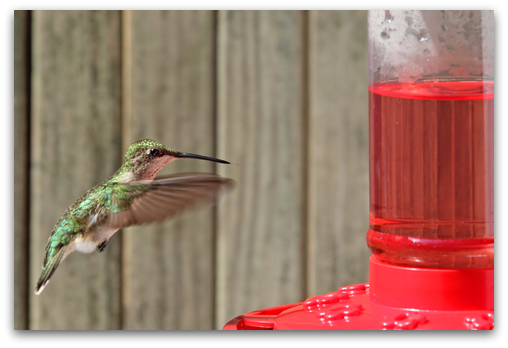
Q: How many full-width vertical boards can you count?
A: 3